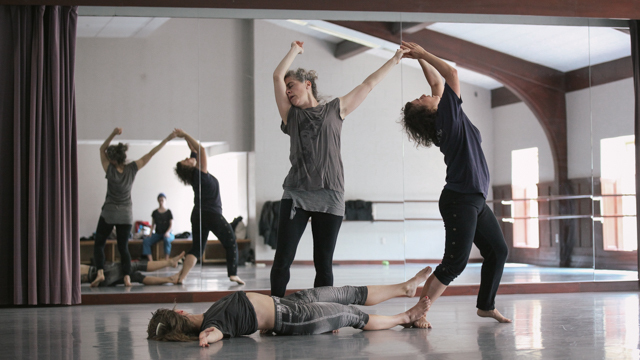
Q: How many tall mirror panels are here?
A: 4